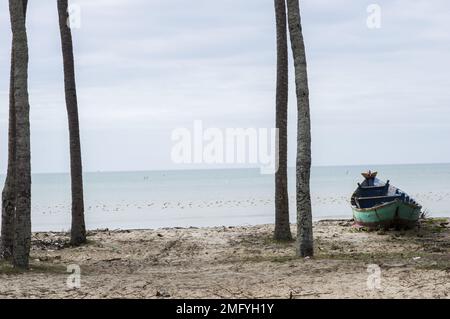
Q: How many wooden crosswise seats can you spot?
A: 2